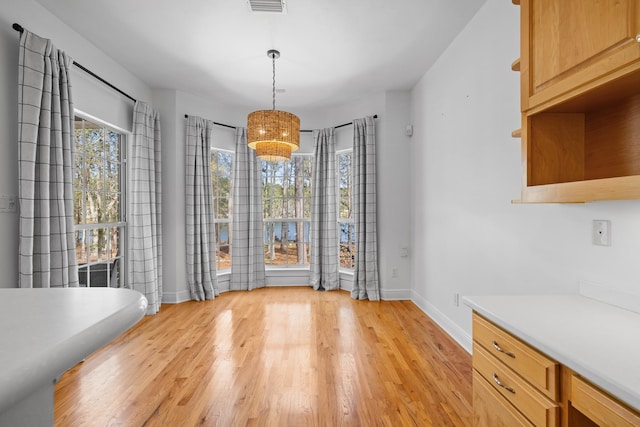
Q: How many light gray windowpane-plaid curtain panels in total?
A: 6